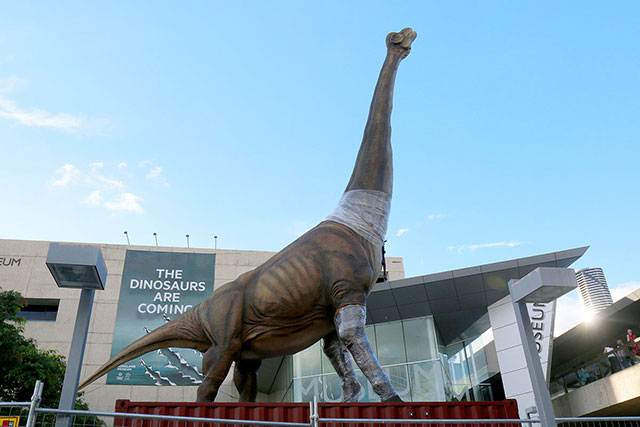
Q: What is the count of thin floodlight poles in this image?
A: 4